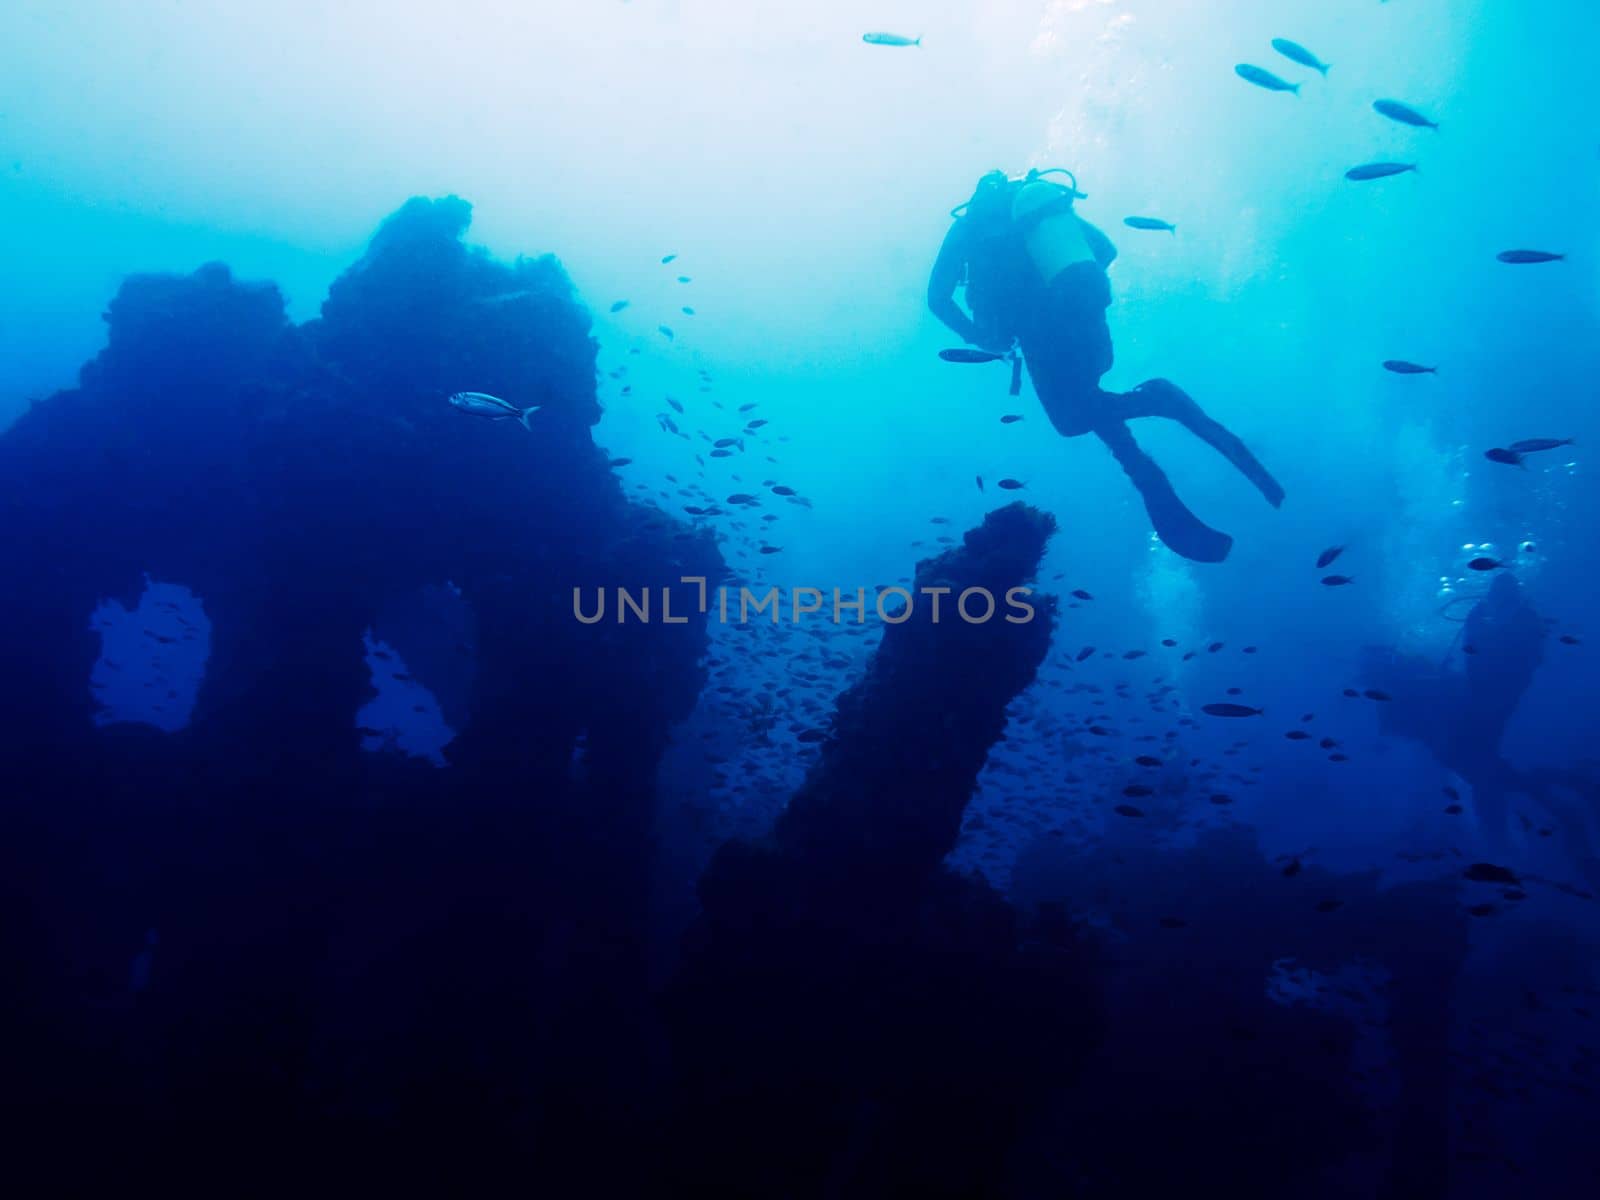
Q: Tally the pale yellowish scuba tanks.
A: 1